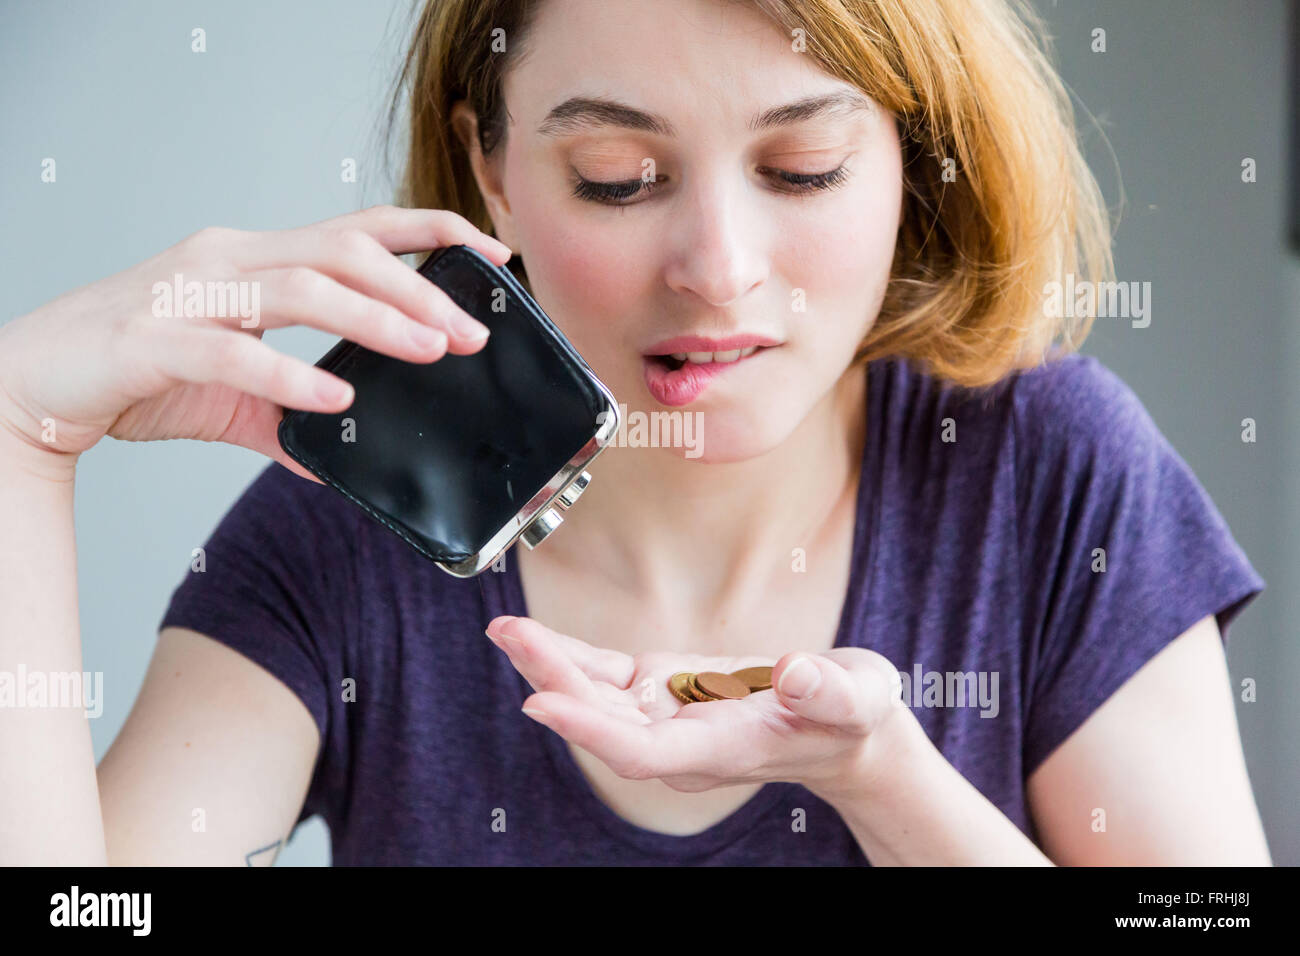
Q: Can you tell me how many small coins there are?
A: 4